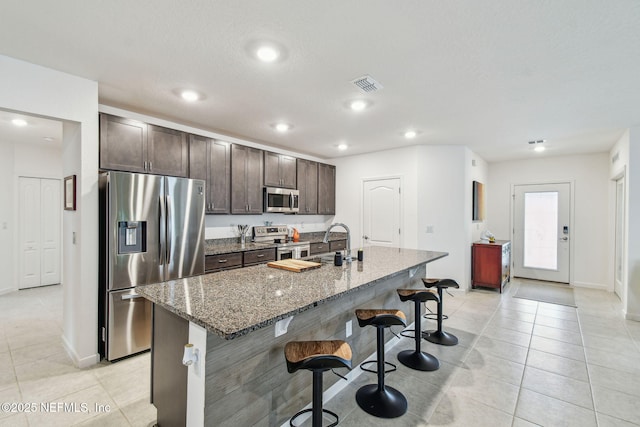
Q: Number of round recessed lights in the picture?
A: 8